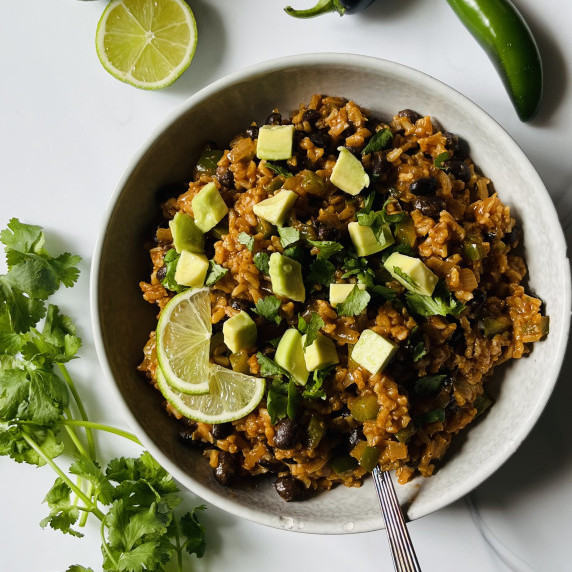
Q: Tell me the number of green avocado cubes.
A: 14